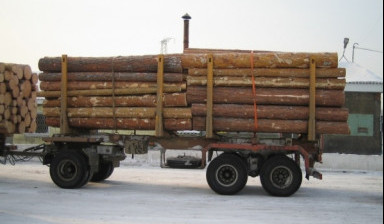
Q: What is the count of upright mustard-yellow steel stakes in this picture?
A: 4